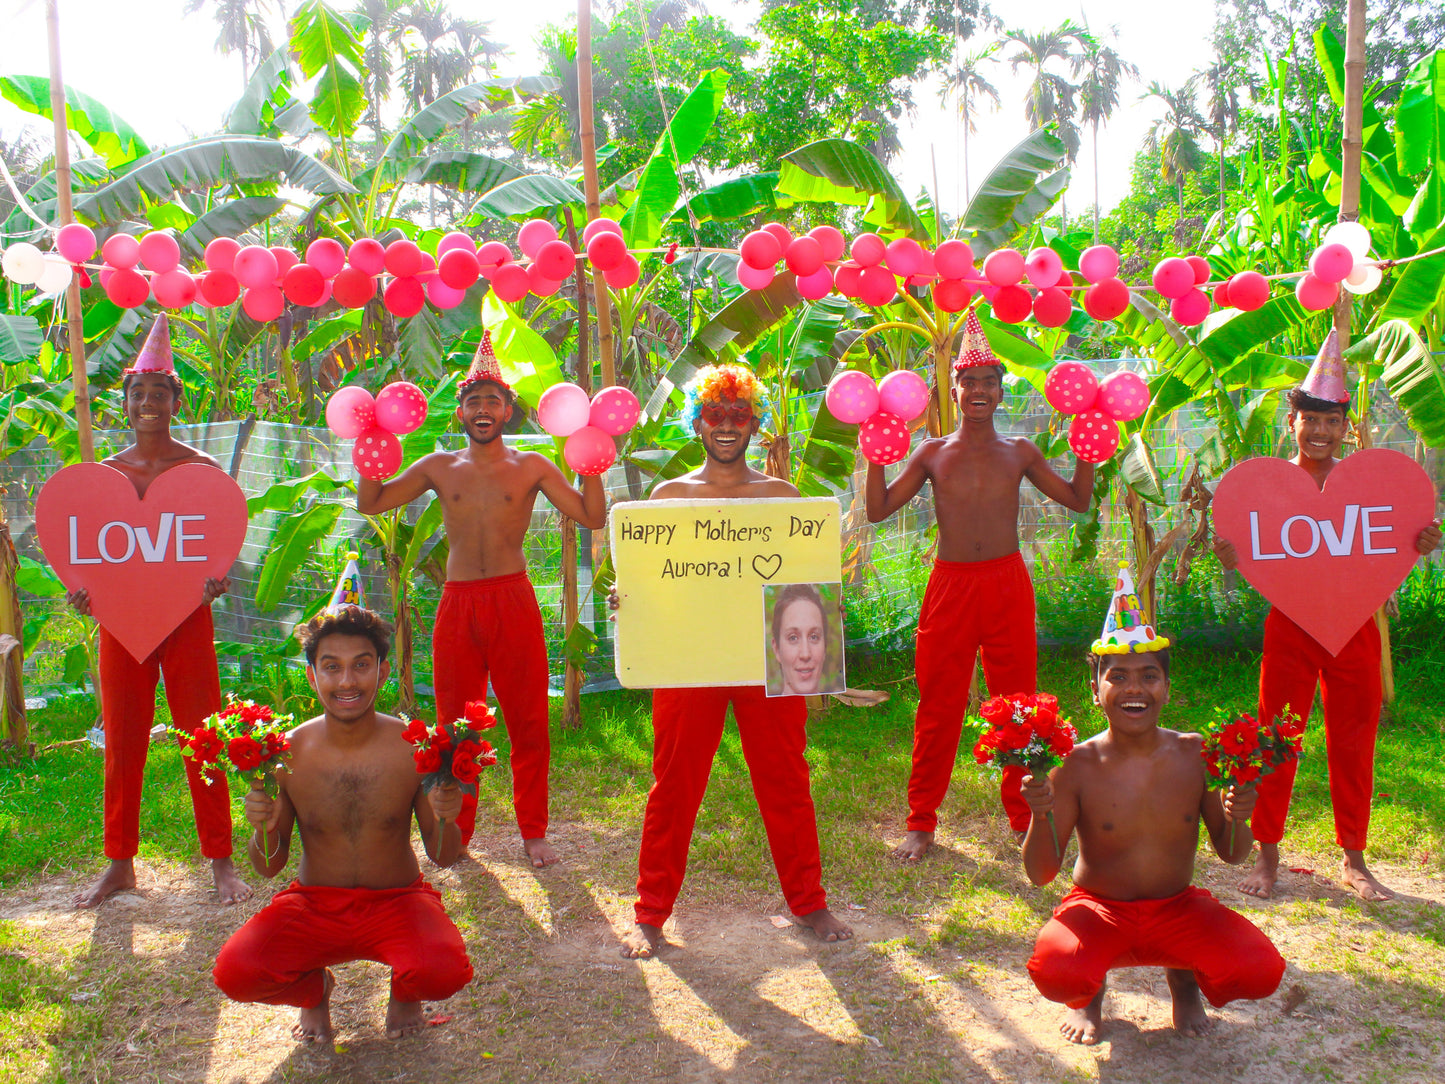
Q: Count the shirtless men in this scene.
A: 7